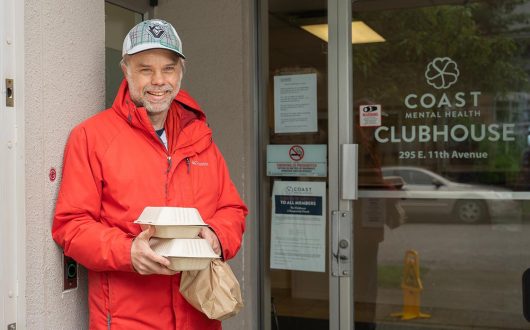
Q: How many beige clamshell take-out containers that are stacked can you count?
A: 2